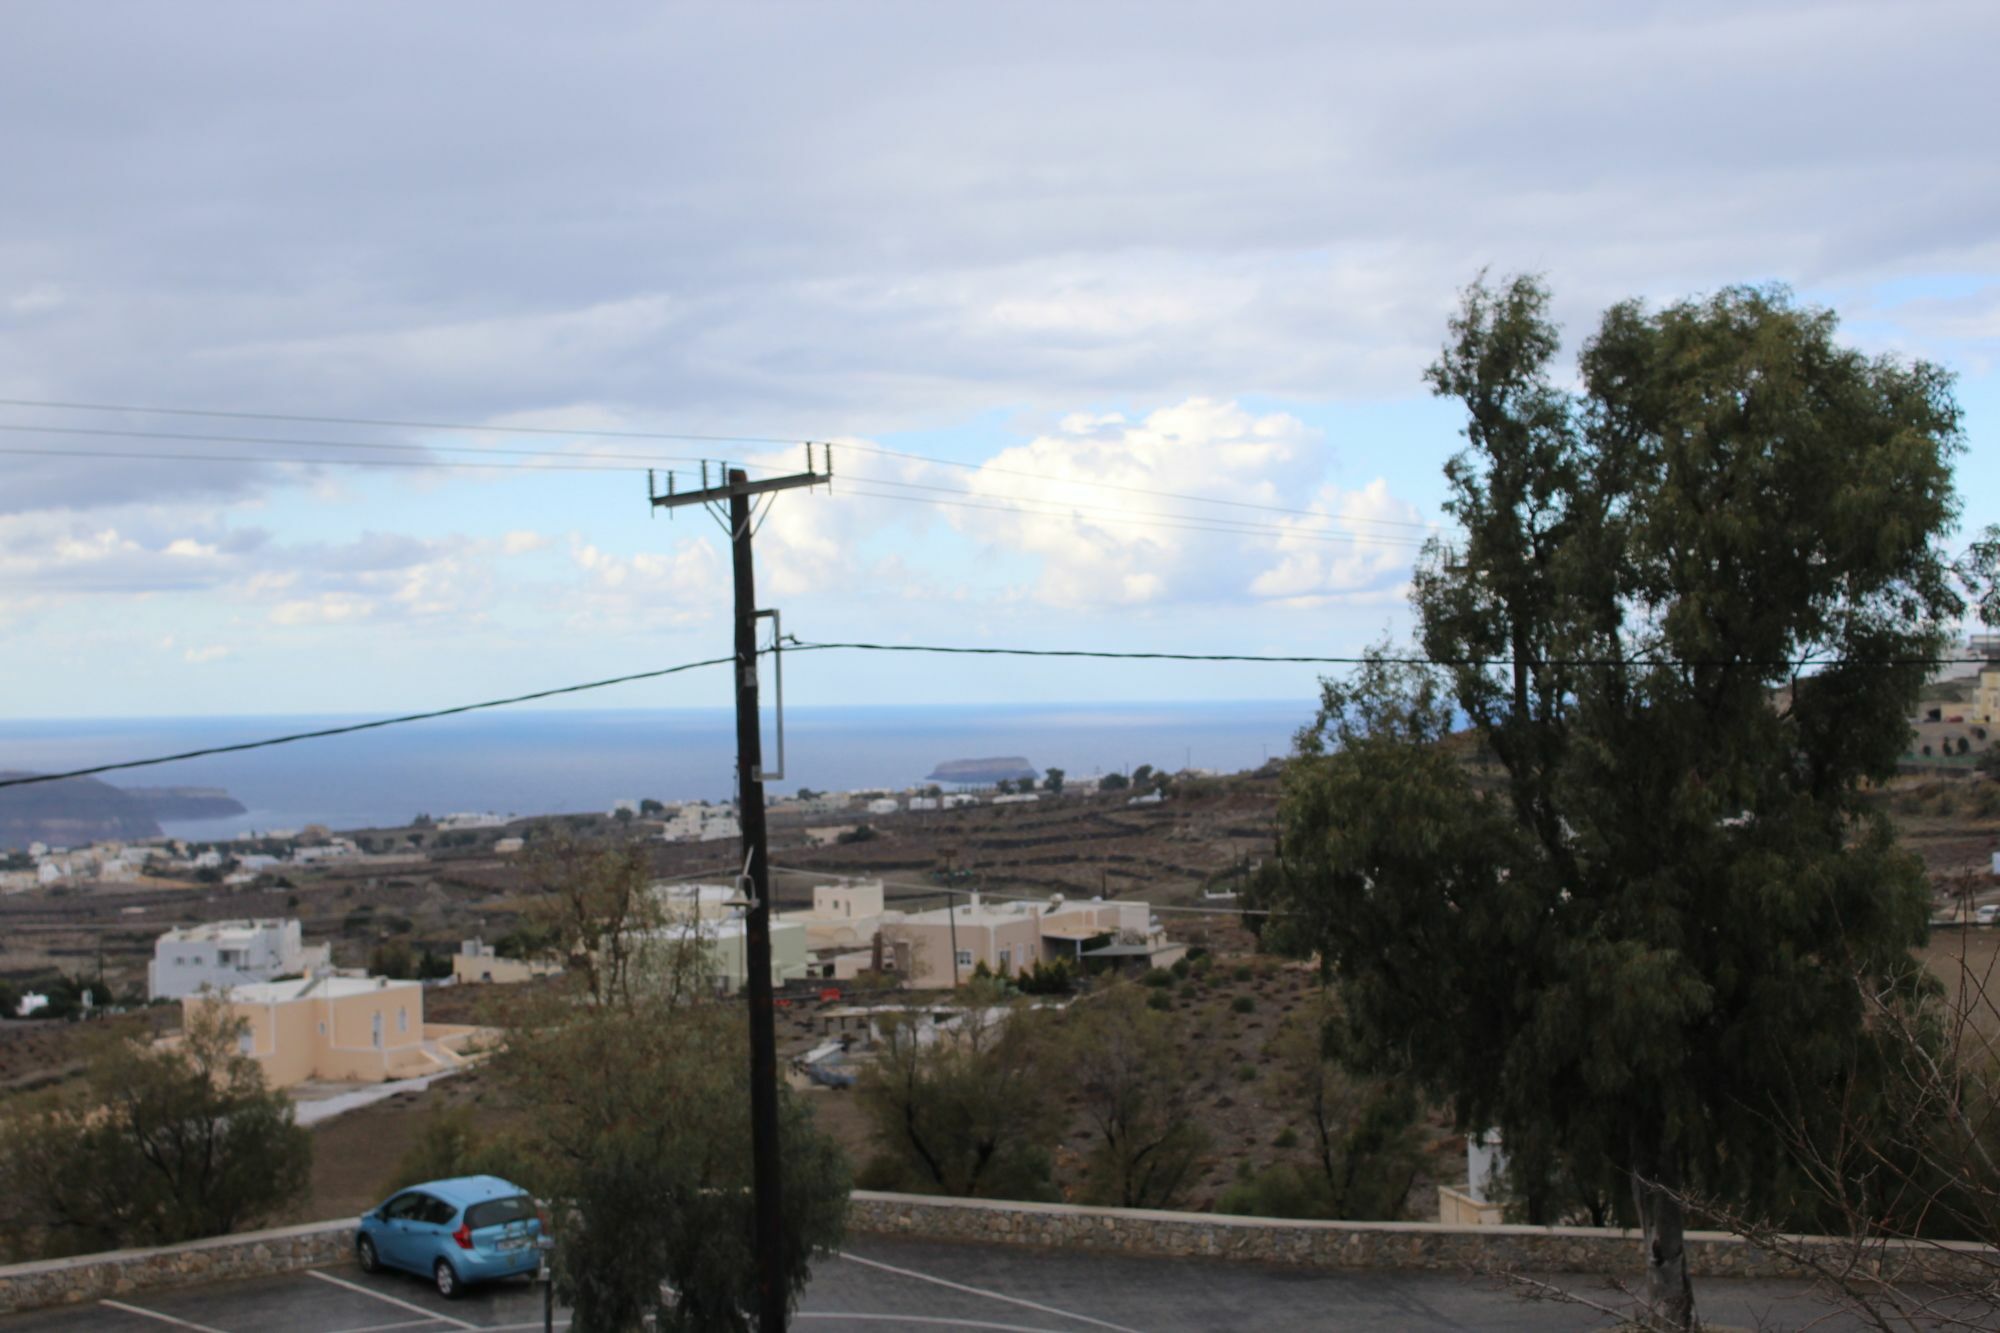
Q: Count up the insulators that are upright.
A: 6